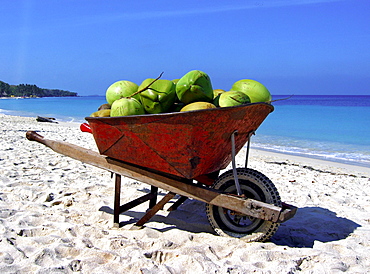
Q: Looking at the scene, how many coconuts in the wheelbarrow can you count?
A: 11